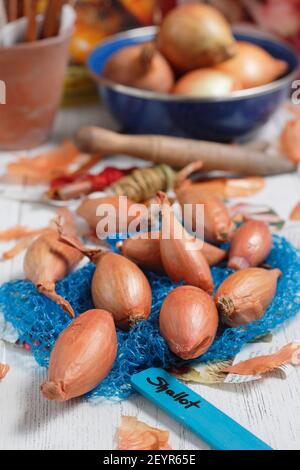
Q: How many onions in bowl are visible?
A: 4